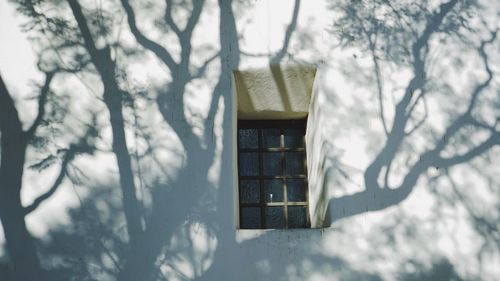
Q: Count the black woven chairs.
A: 0